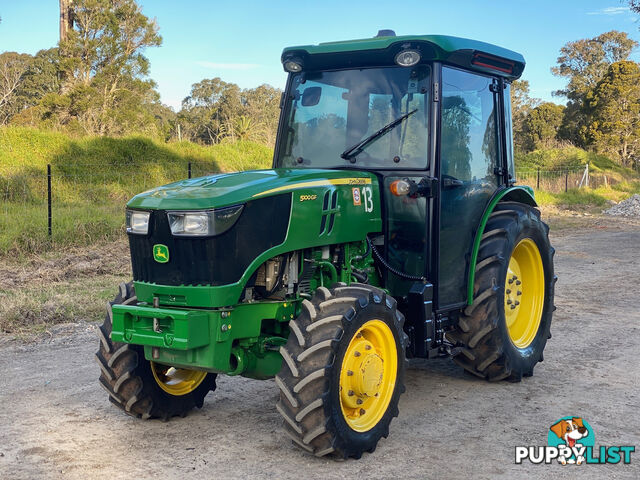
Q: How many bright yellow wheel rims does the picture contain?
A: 3